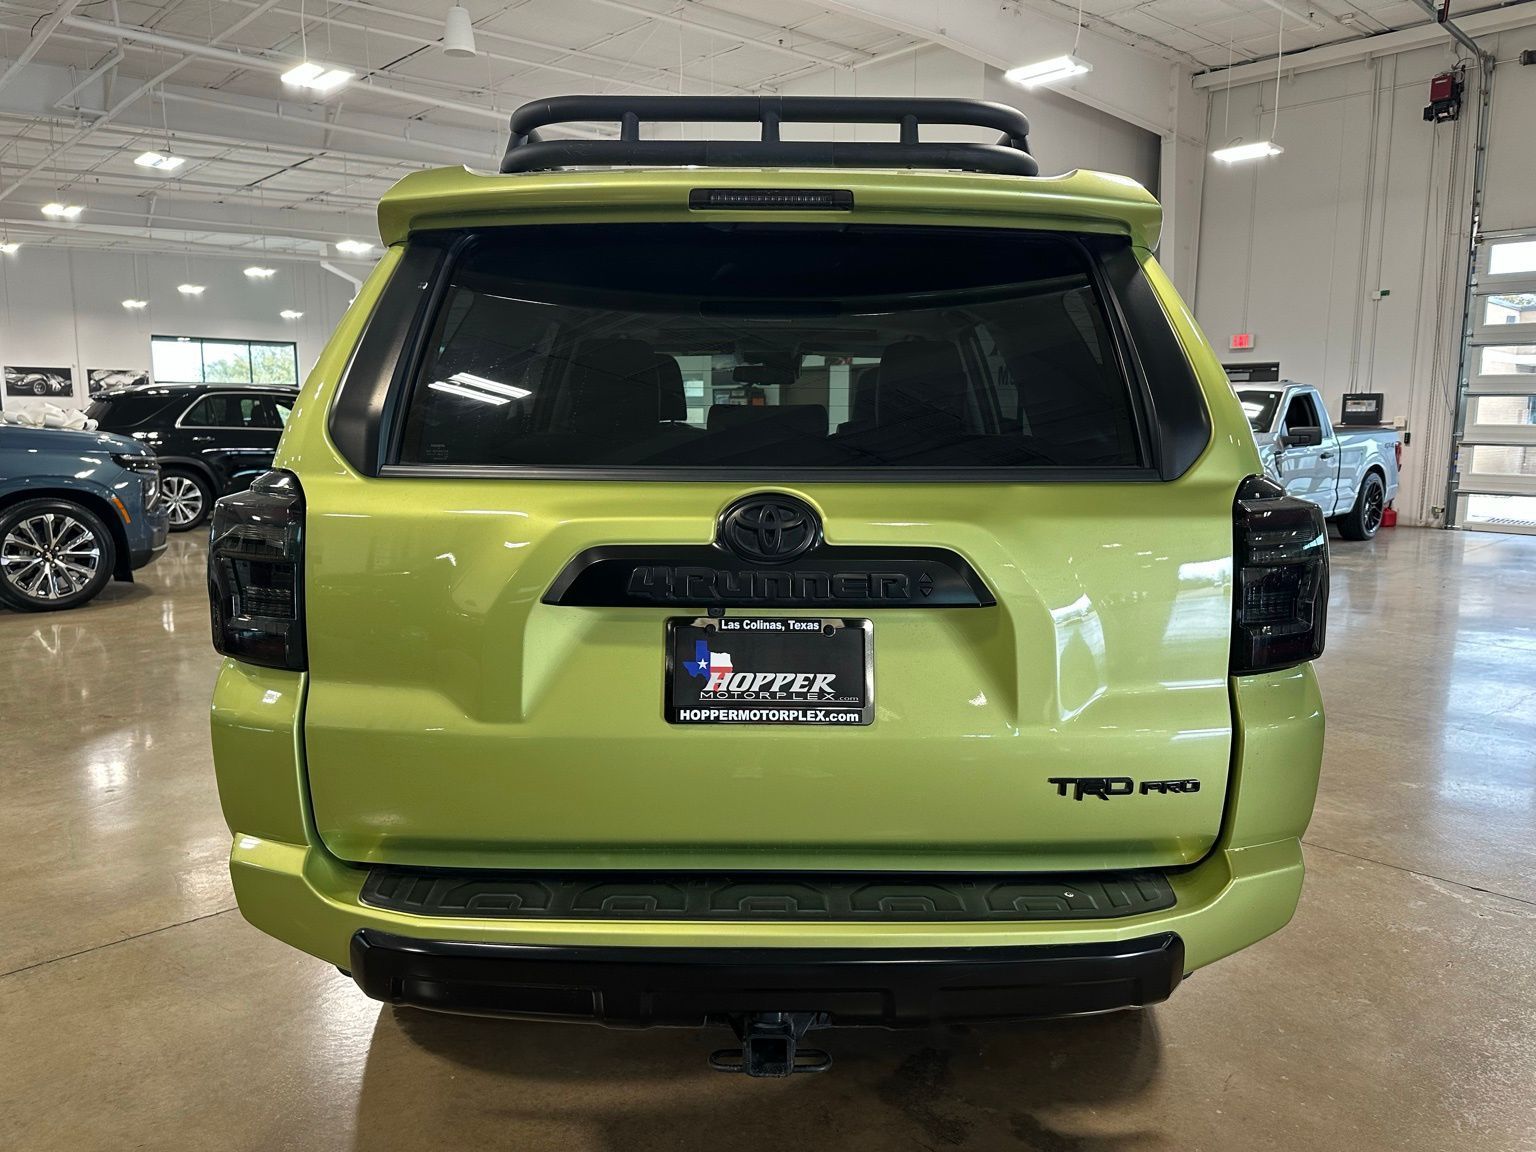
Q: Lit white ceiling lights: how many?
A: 11